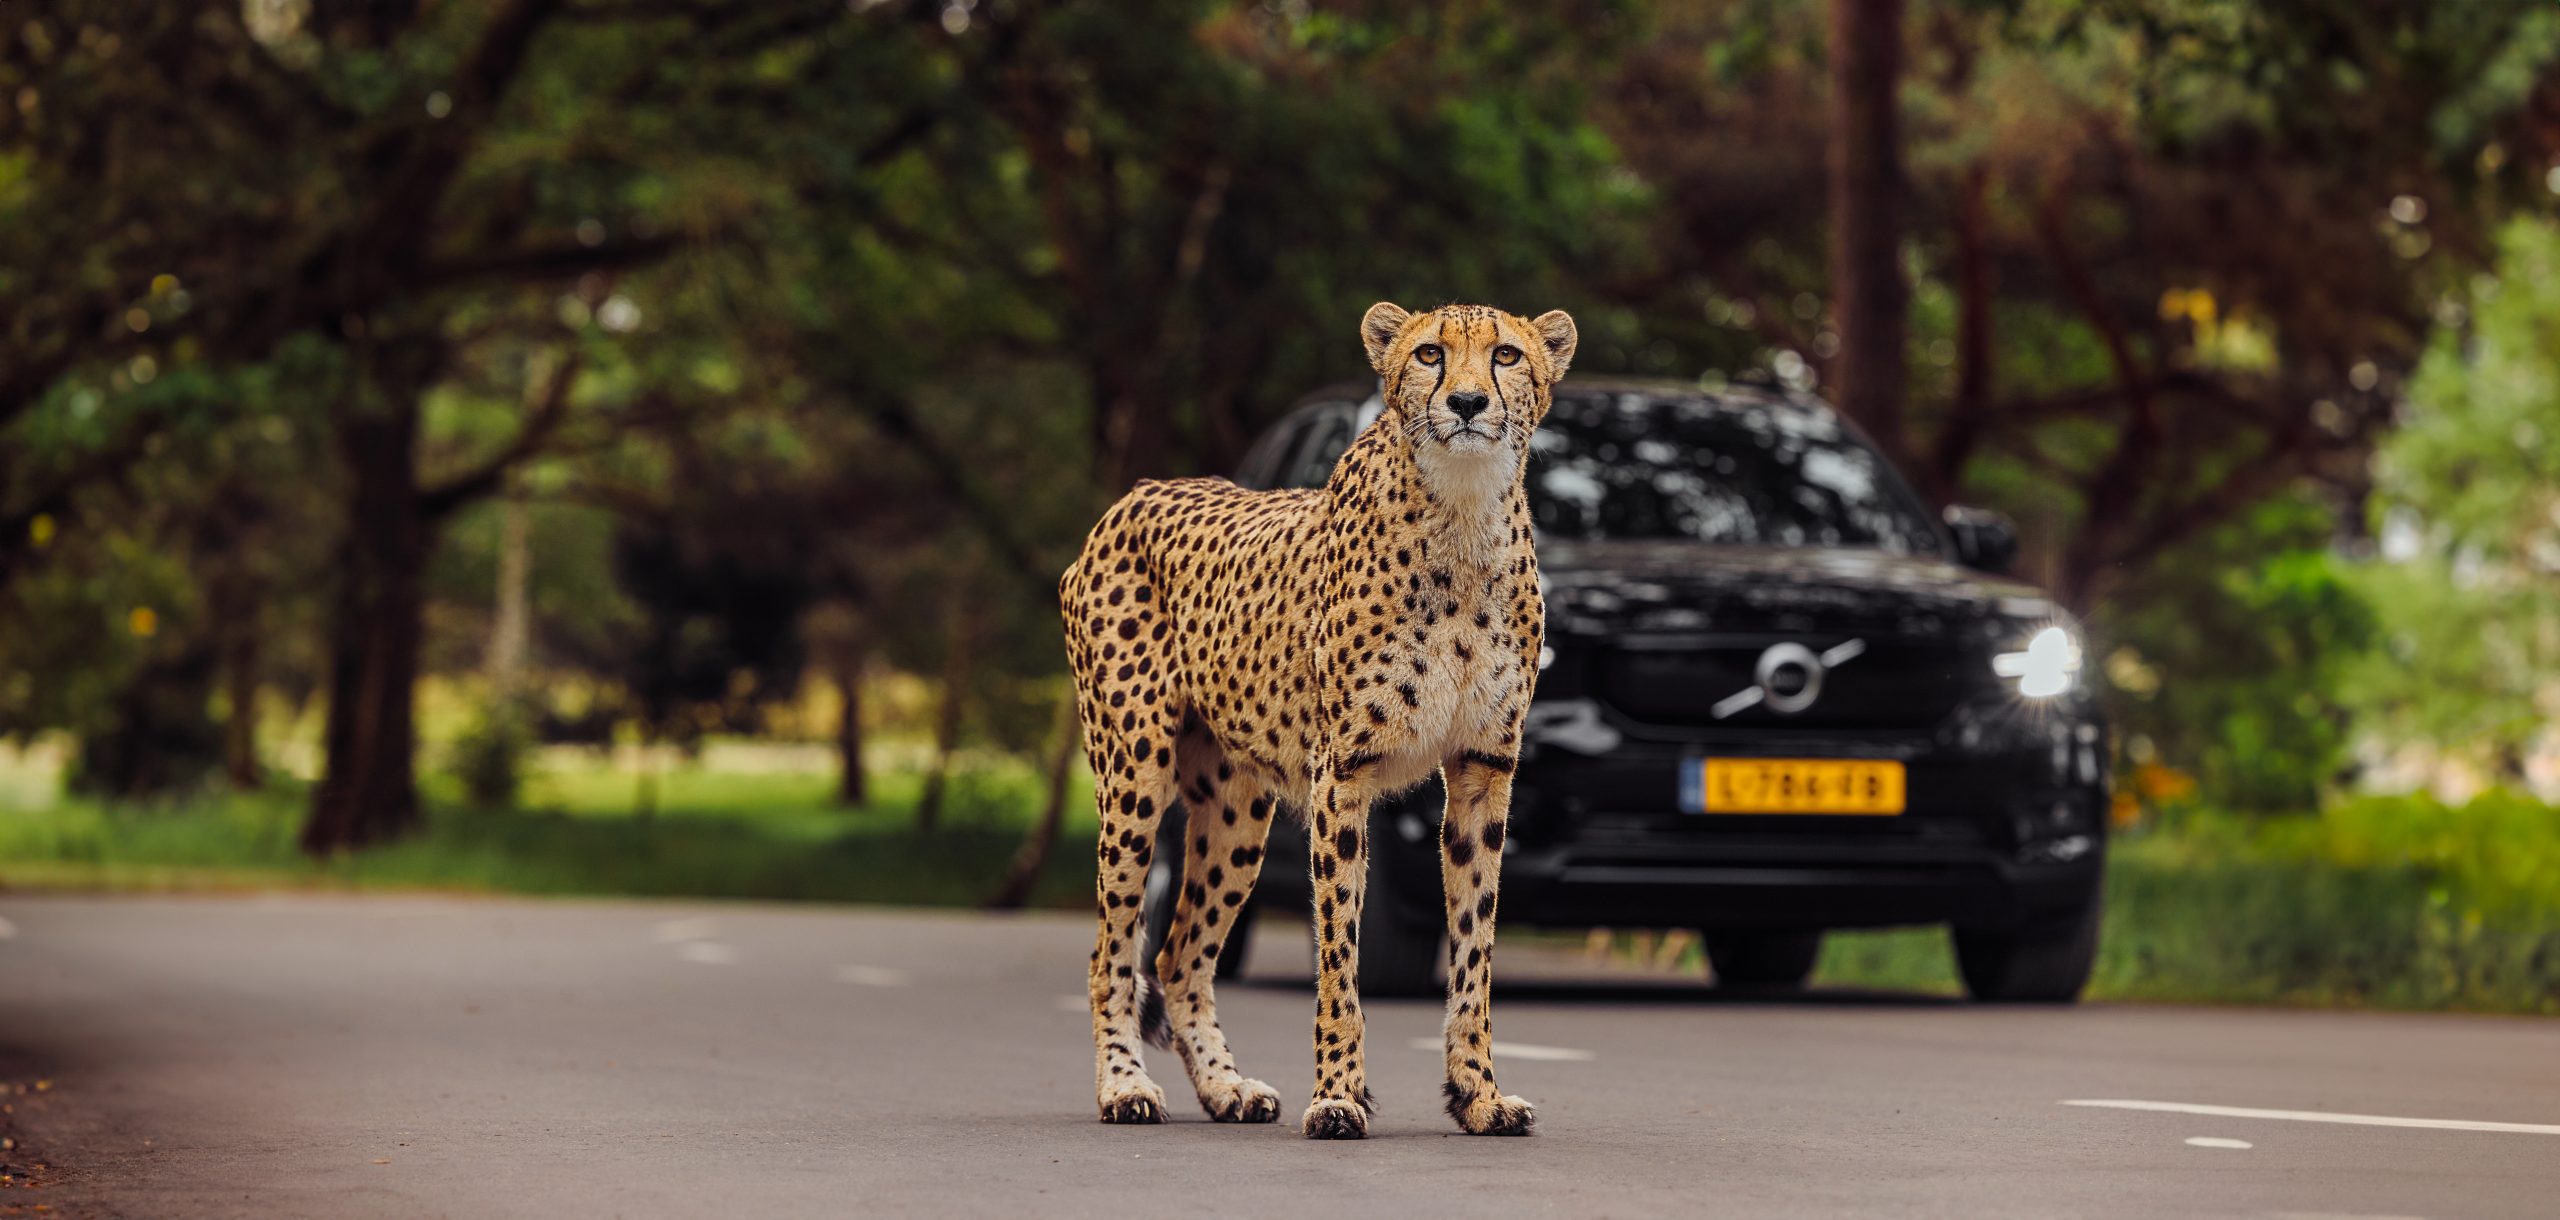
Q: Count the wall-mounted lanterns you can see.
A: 0